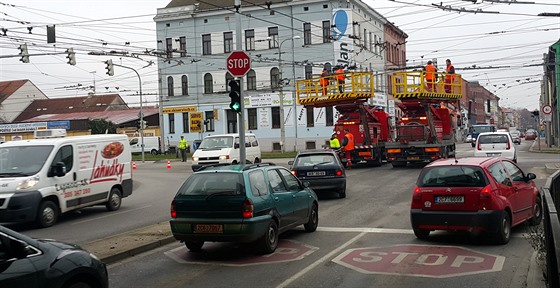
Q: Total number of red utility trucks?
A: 2